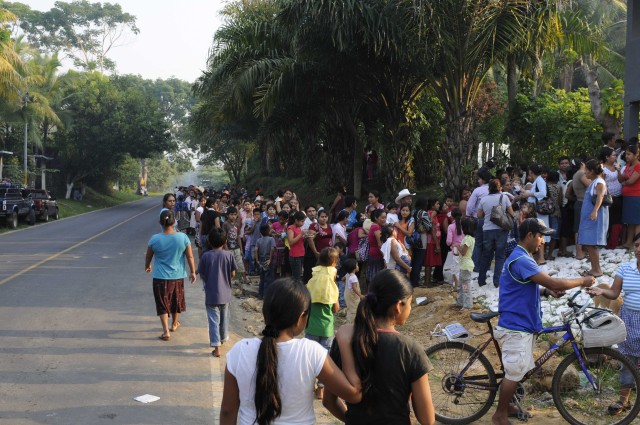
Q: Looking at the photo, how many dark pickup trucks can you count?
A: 2